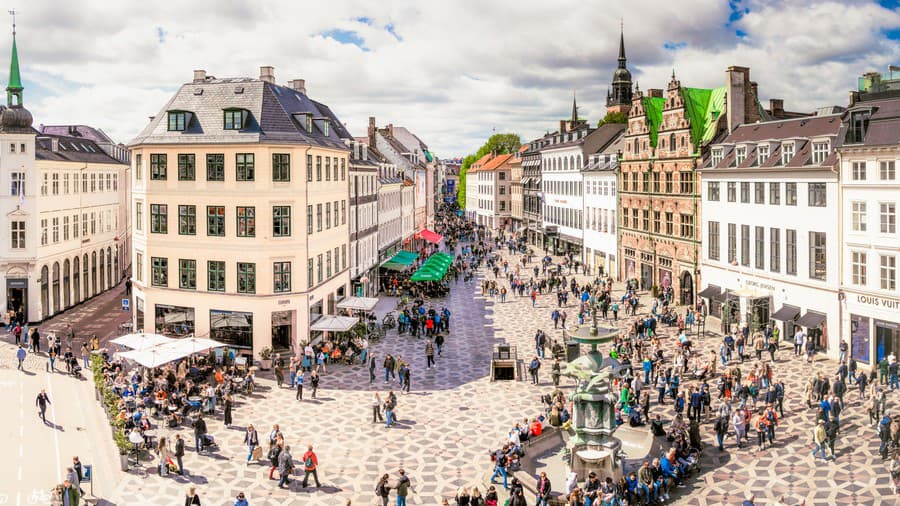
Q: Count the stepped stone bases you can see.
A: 1